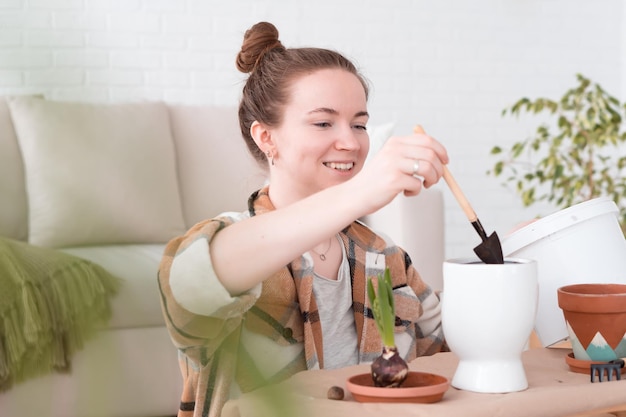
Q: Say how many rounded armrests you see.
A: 1